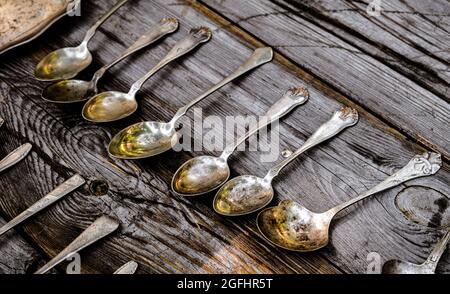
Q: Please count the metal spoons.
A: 8